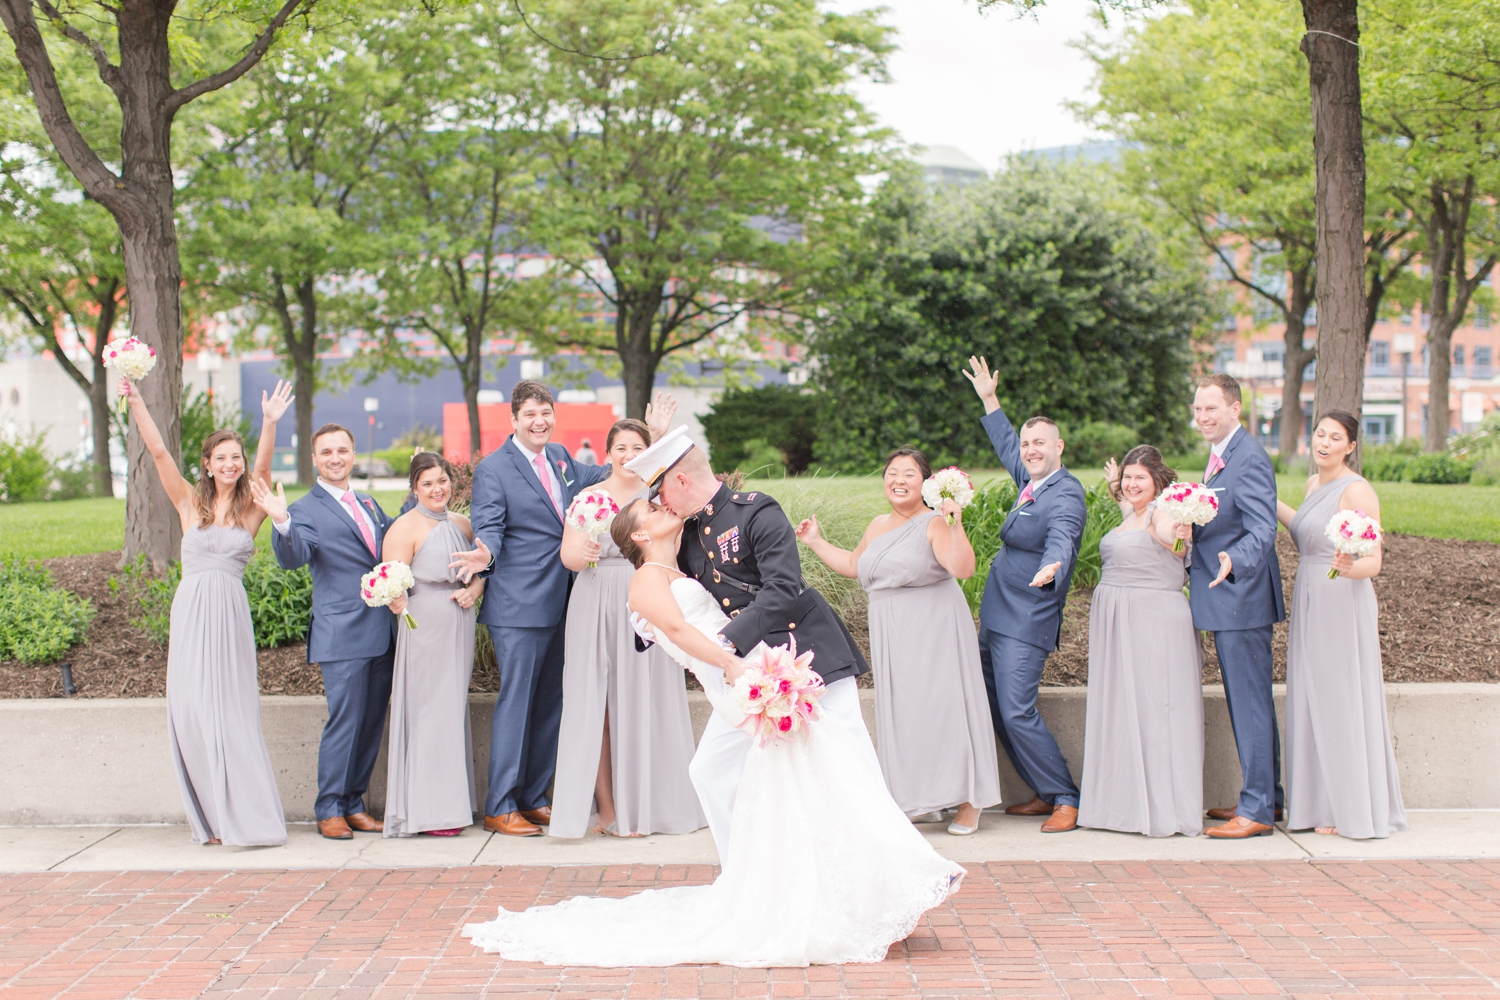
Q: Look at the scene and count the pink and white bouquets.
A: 7